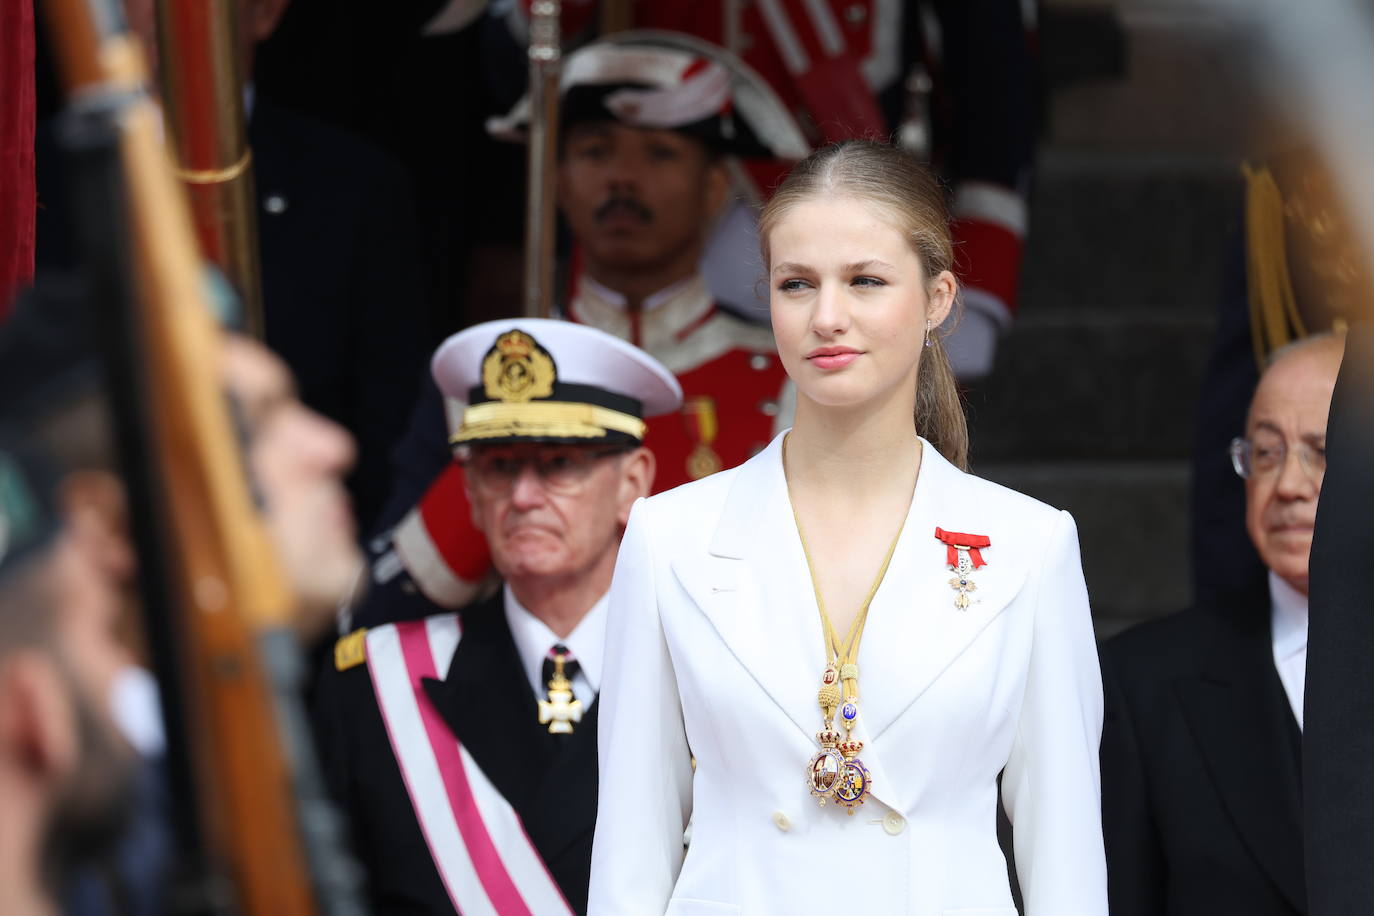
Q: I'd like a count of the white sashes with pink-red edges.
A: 1